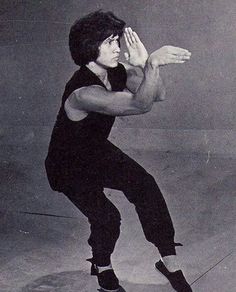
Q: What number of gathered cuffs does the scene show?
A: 2